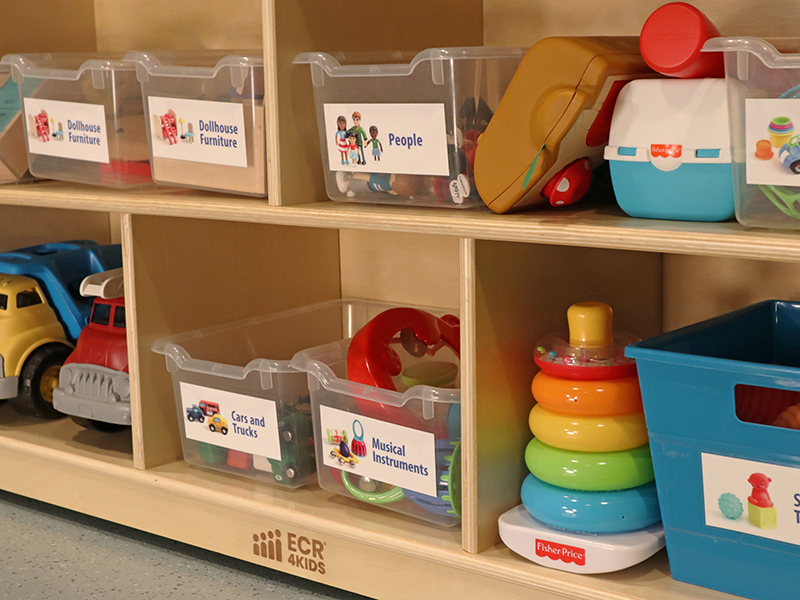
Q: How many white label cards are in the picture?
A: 7